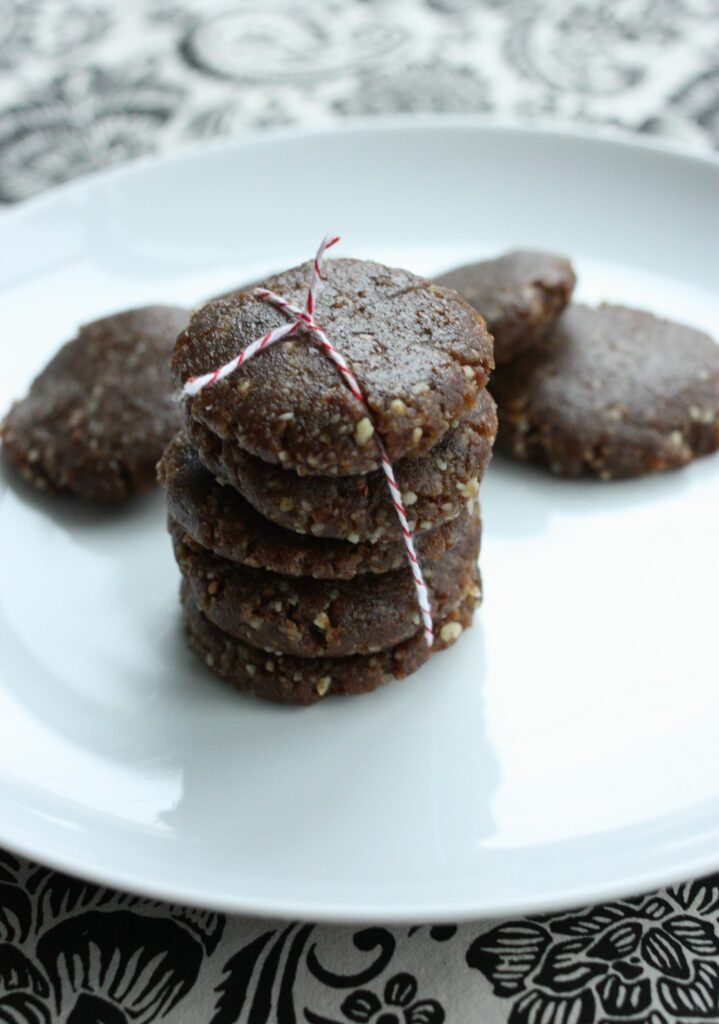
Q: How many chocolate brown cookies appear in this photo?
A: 8